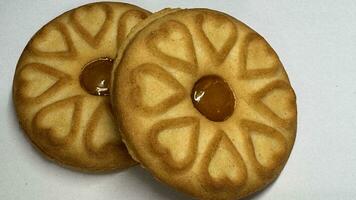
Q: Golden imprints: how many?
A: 14